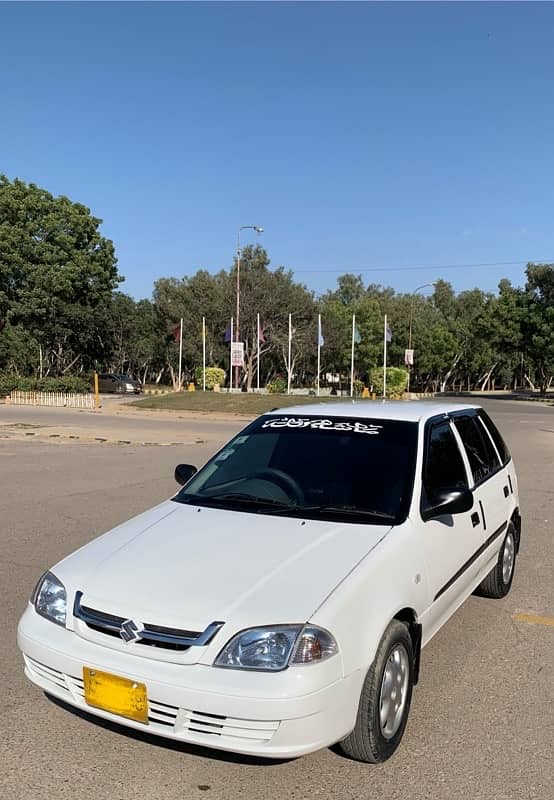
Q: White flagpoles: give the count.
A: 8